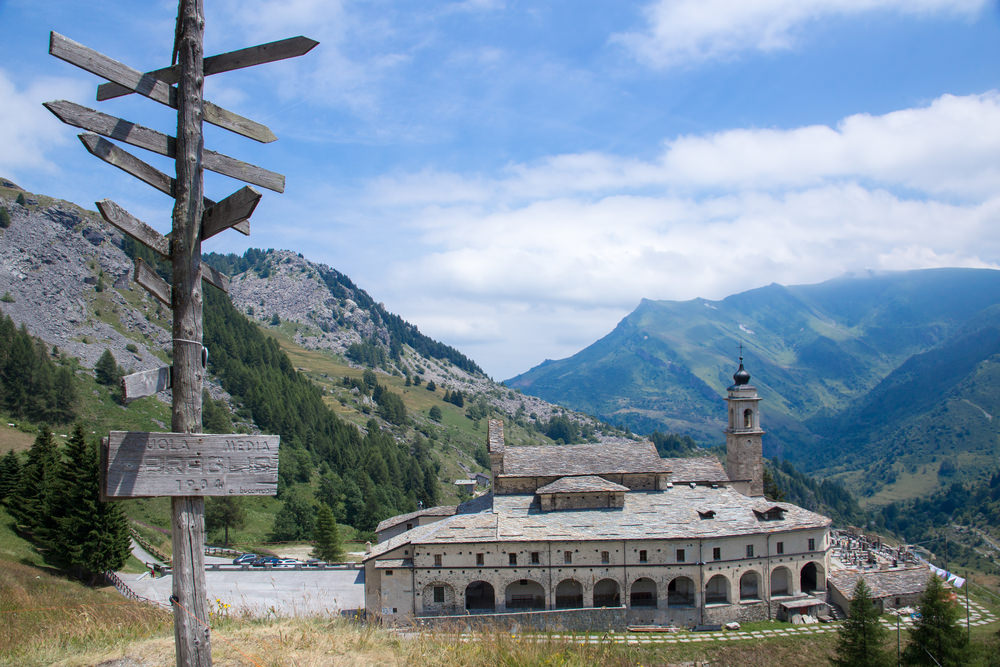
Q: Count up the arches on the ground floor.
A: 11